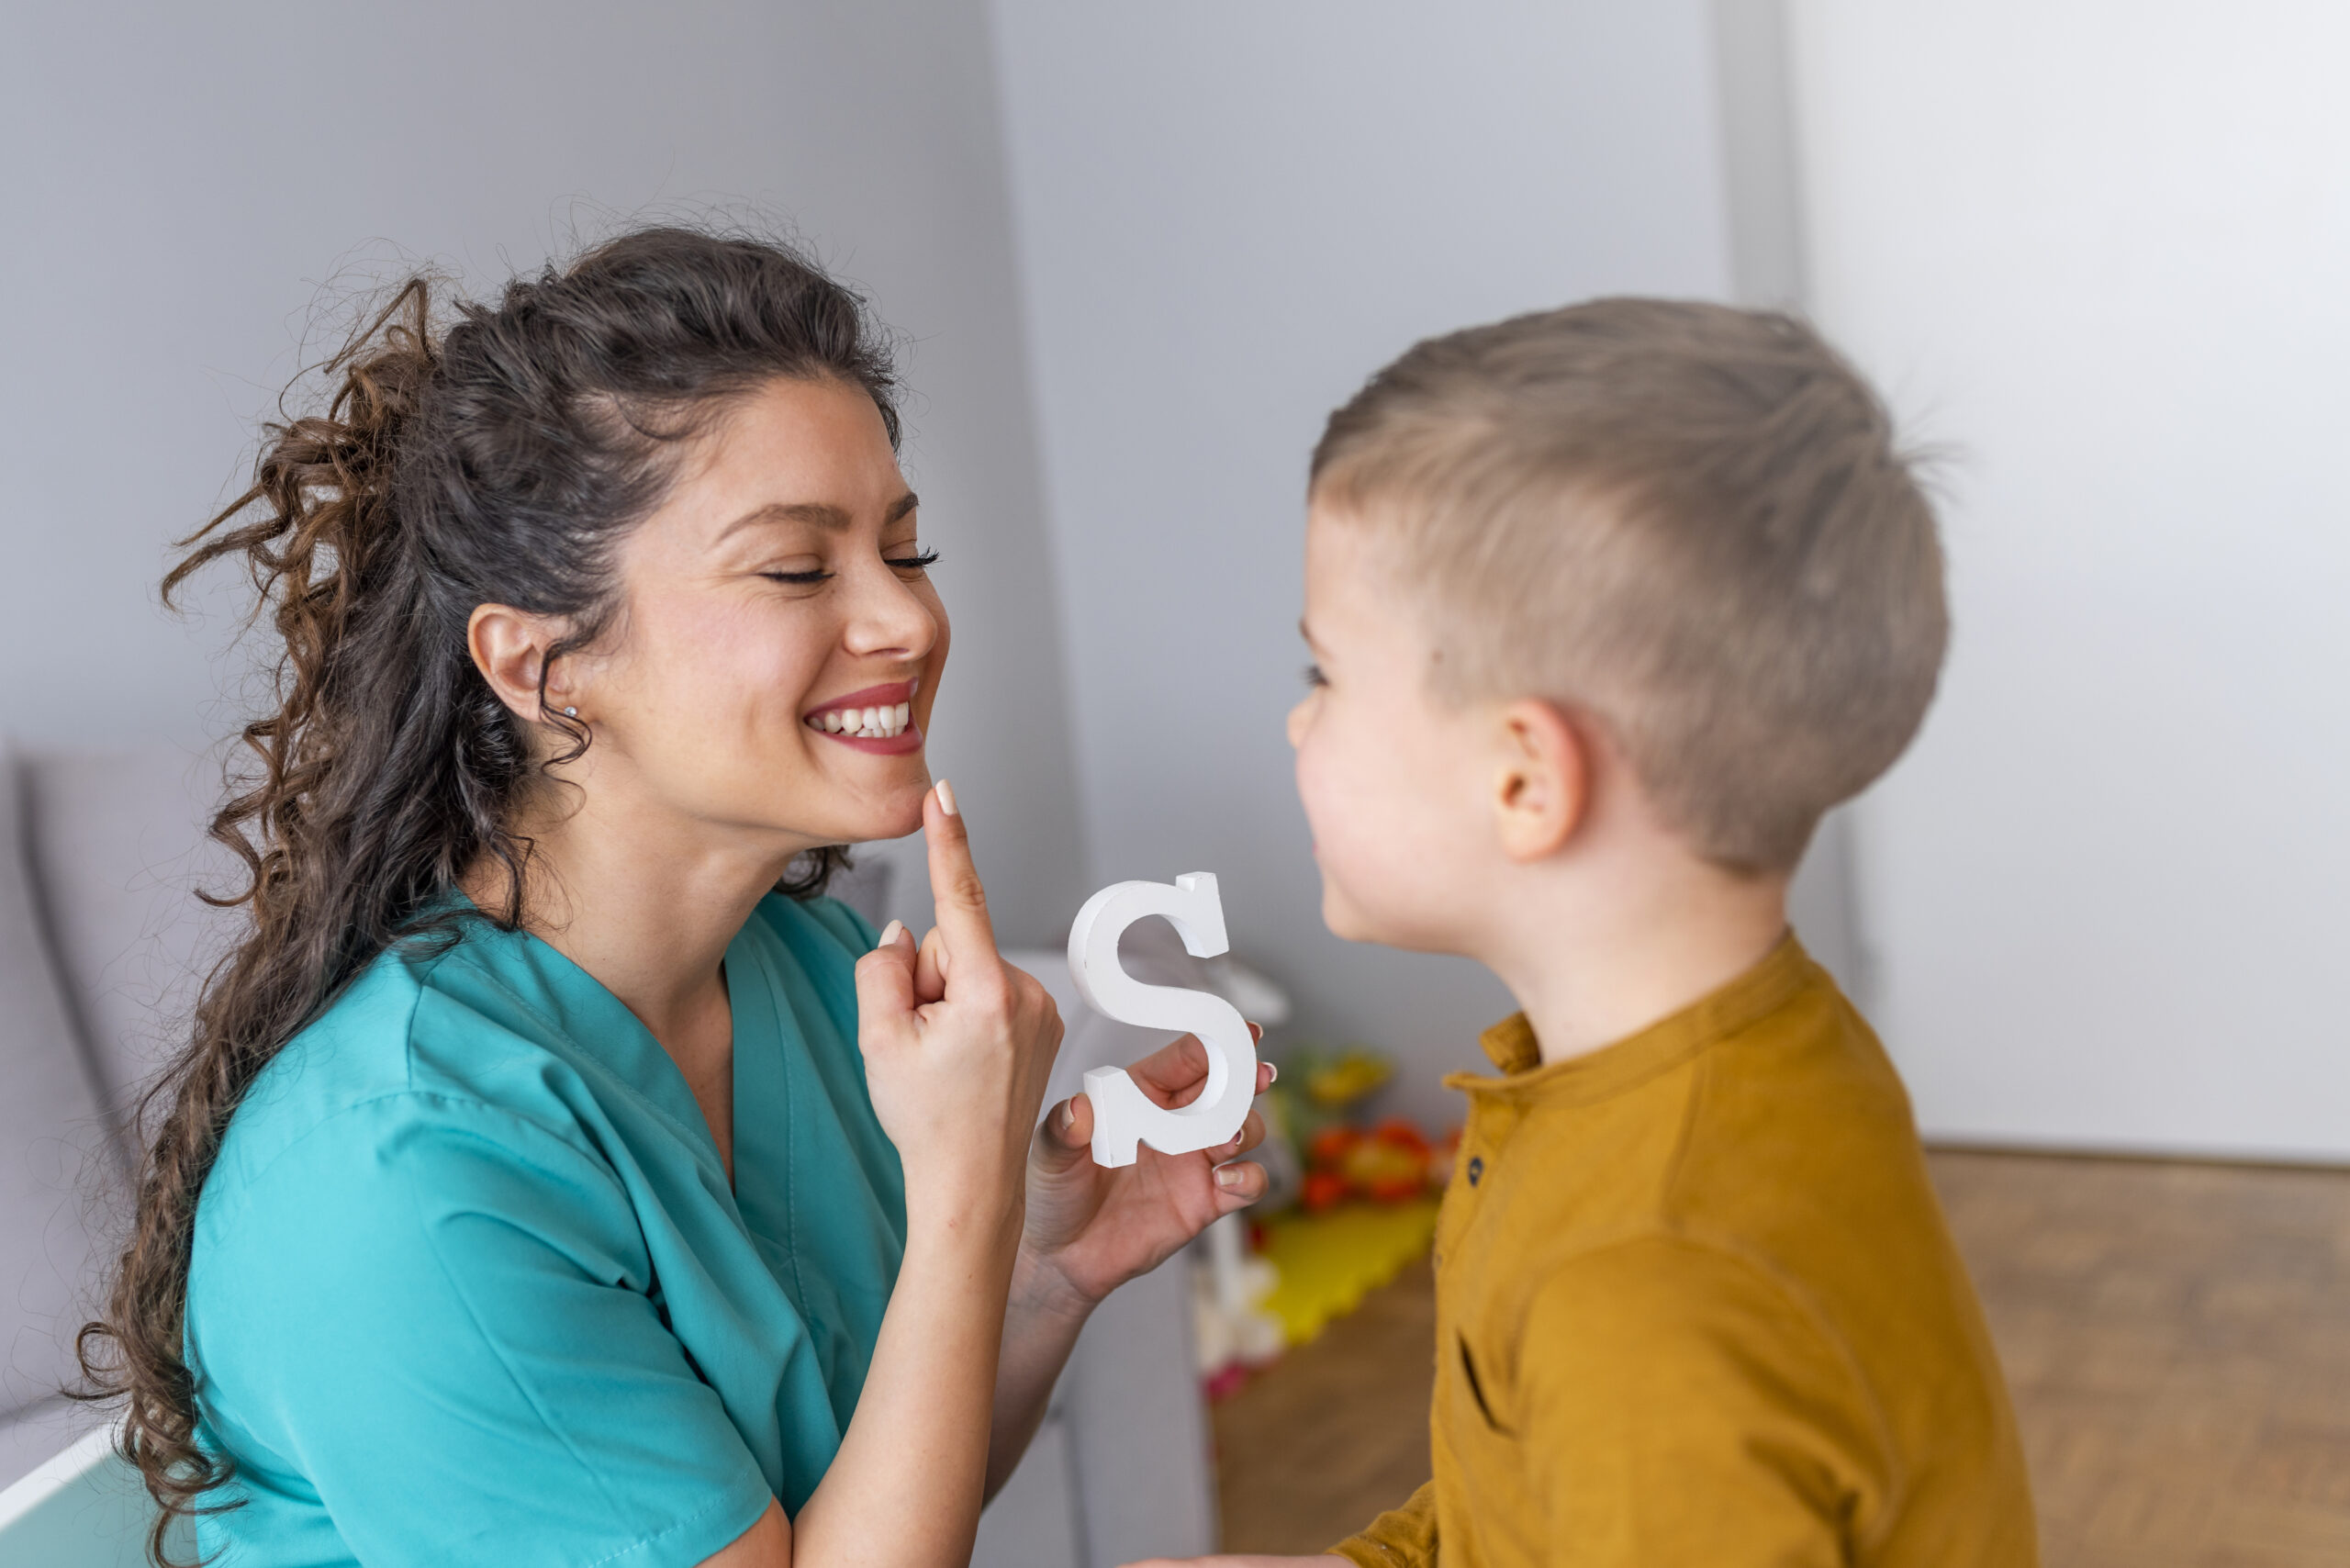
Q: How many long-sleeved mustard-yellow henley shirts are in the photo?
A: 1